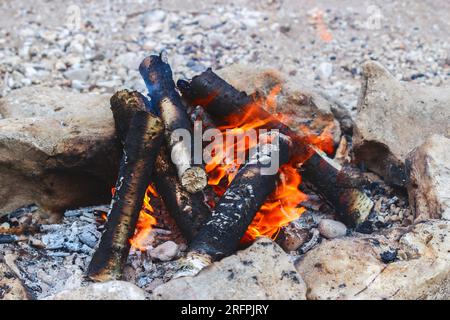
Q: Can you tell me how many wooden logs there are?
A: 5